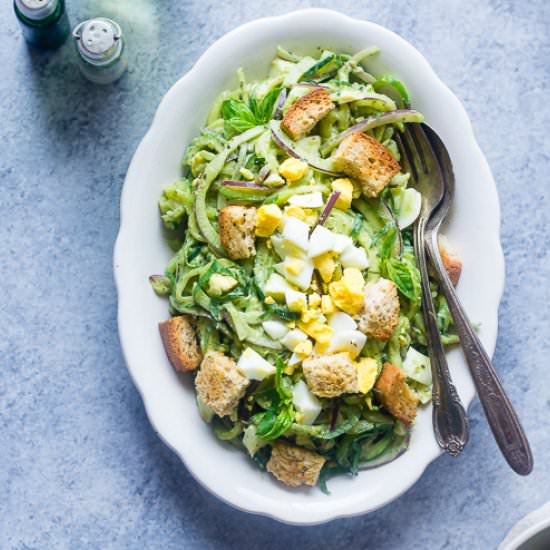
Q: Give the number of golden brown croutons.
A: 10